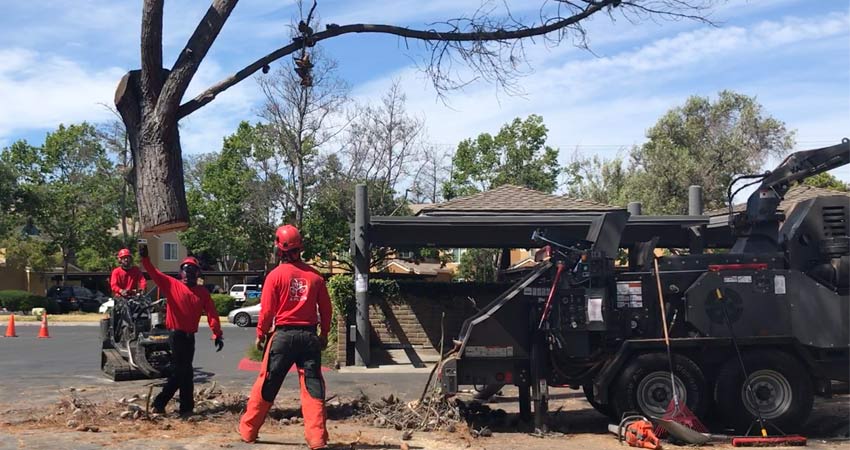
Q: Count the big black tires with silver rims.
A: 2